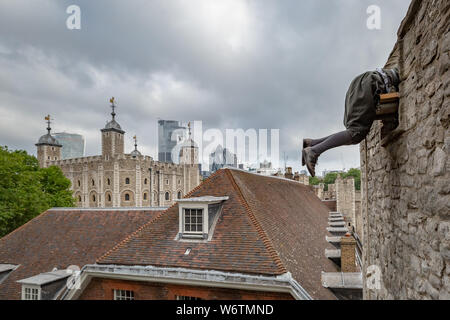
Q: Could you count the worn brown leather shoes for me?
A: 2